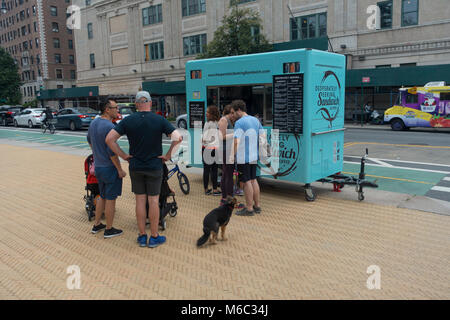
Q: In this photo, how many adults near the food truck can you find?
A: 5